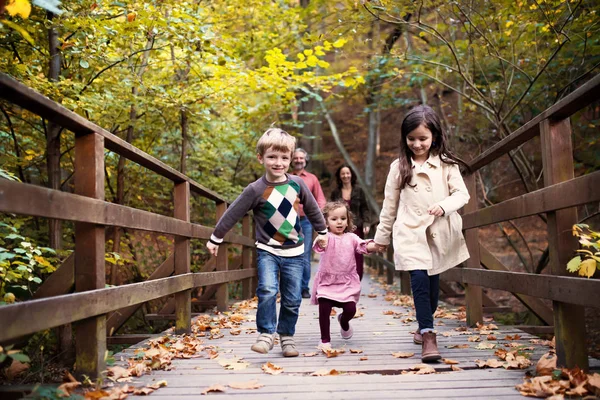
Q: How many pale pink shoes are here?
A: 2